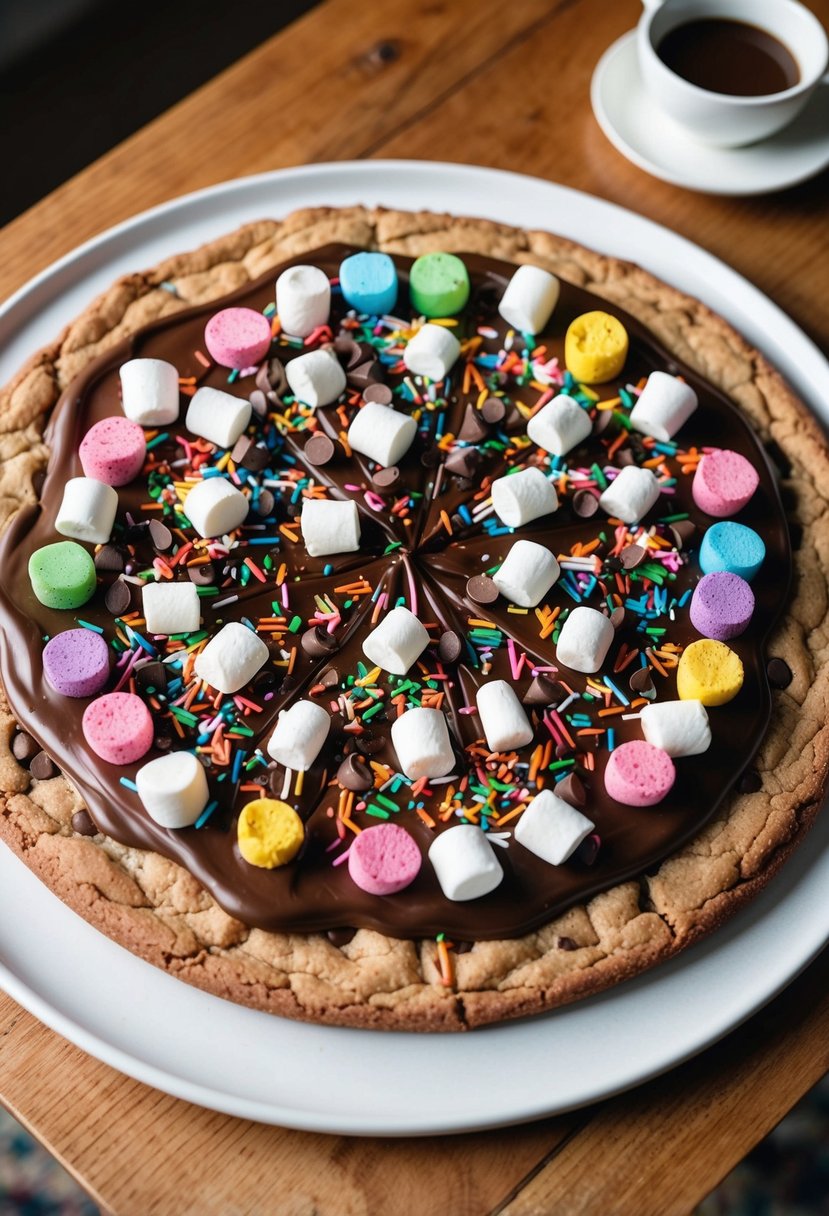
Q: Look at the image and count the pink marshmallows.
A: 6